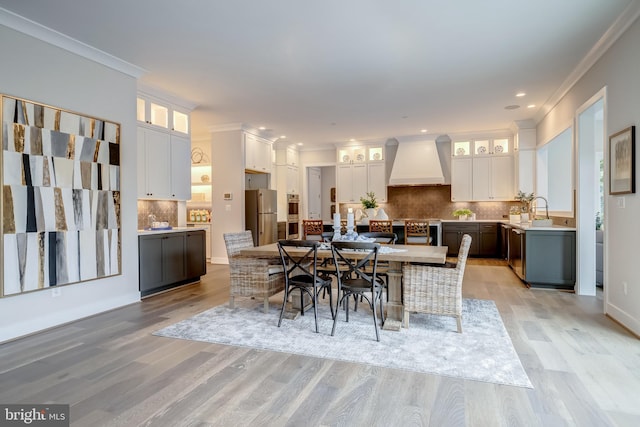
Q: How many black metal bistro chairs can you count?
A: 4